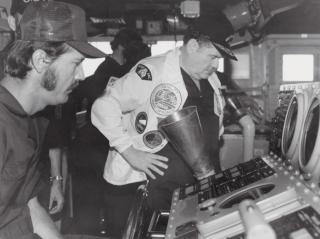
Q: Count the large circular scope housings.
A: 2